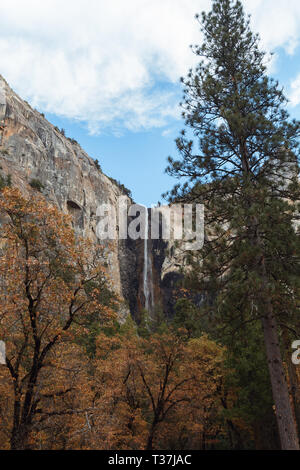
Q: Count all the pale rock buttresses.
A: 2